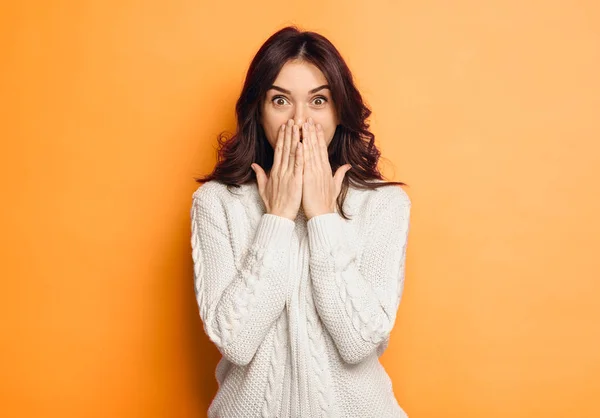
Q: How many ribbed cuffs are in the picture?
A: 2